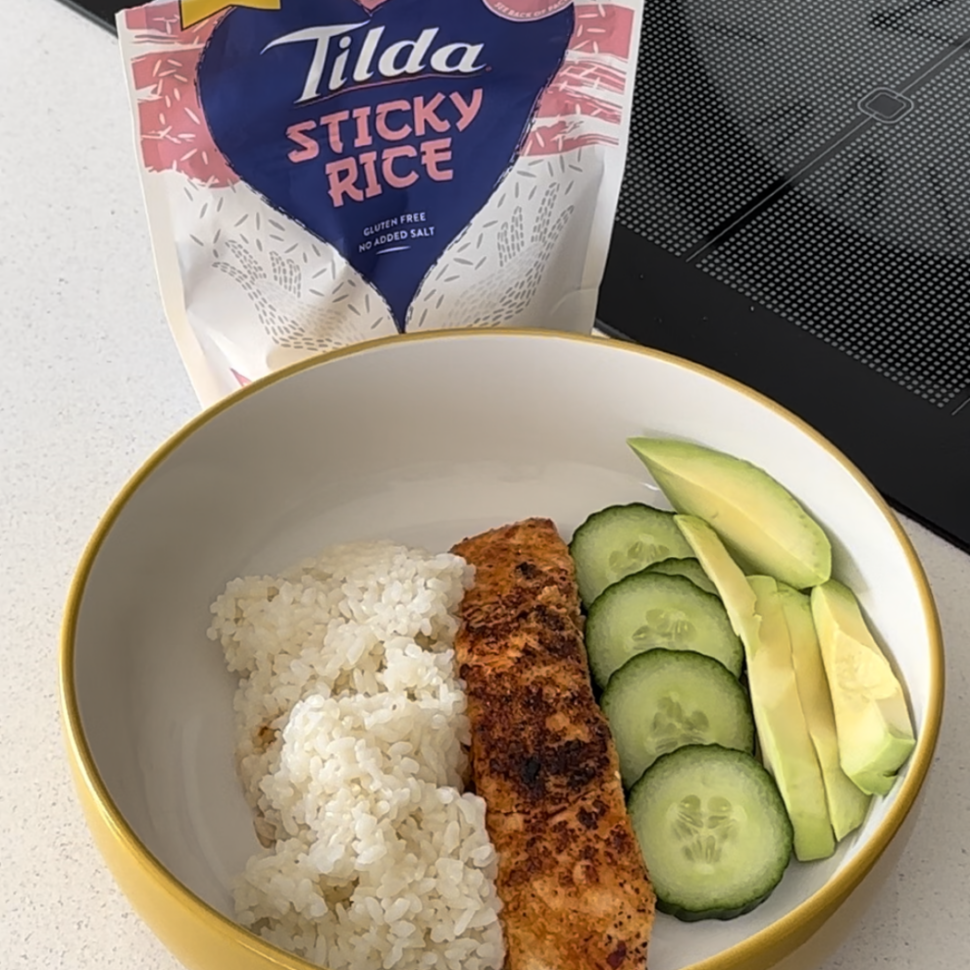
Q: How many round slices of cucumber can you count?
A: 5